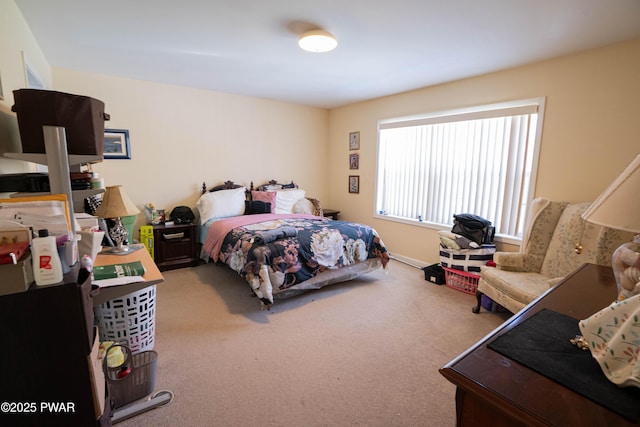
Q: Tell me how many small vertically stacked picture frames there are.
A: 3